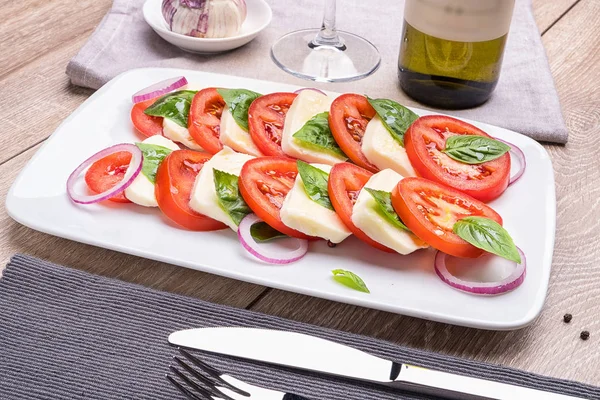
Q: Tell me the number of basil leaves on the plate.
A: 11